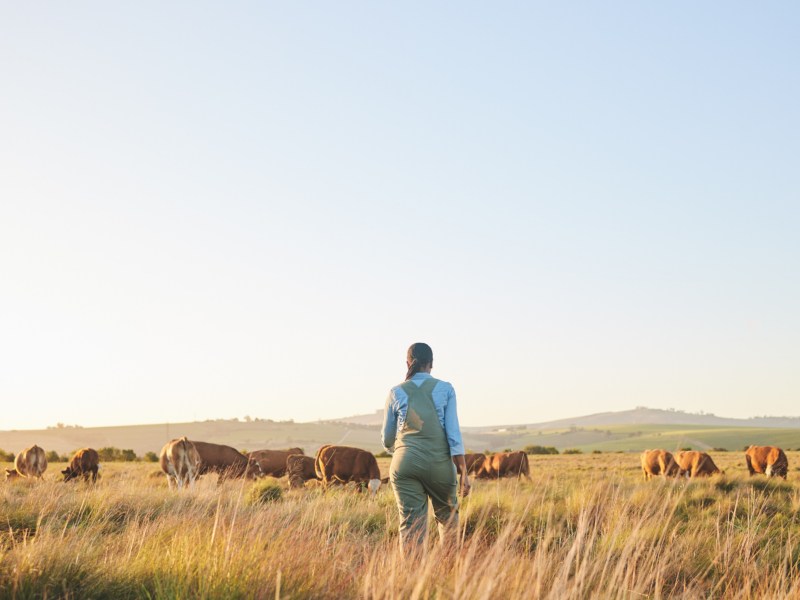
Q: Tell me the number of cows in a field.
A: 12